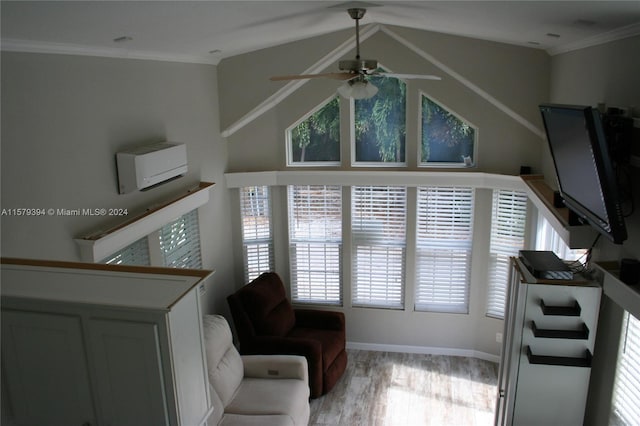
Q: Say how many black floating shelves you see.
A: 3